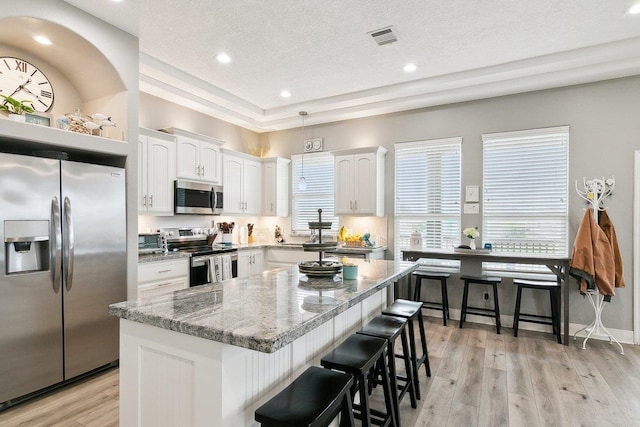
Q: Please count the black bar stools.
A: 7